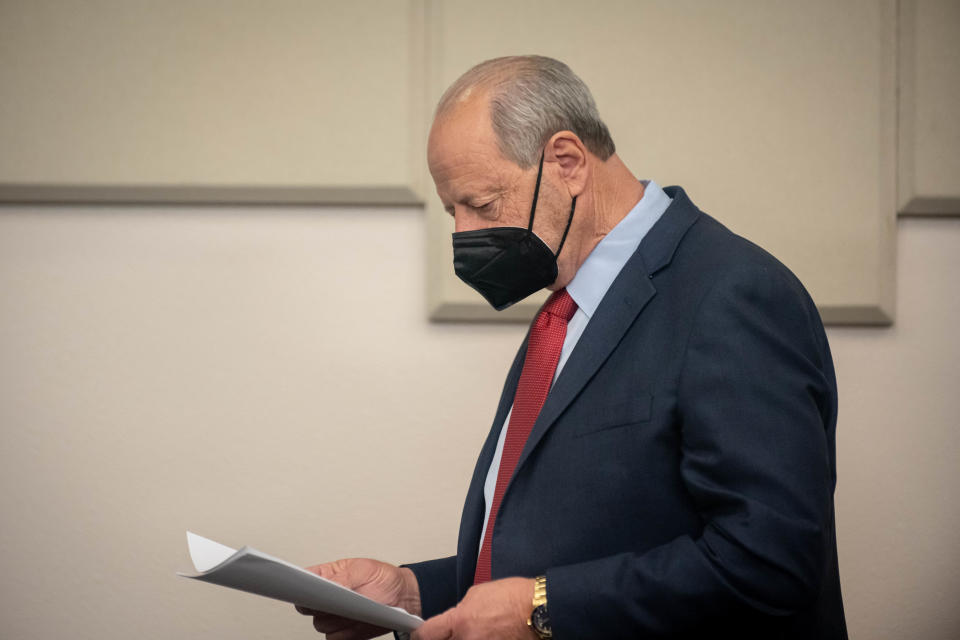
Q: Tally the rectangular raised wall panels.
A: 3